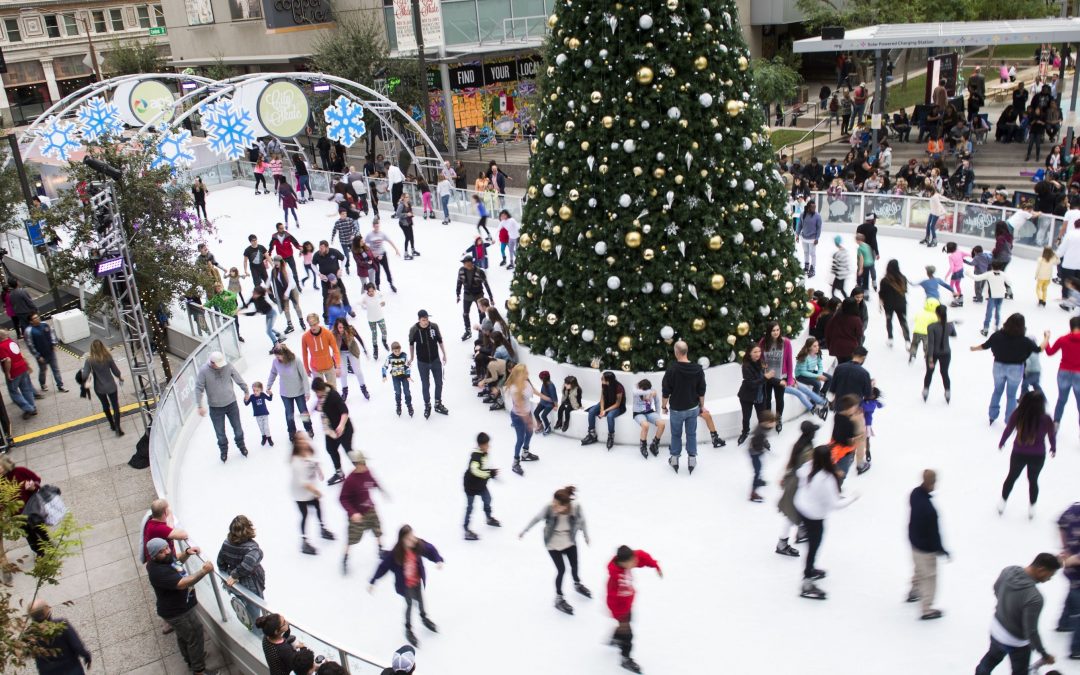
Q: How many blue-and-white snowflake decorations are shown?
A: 5